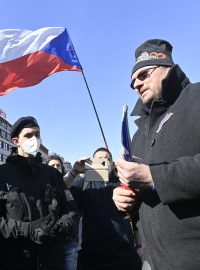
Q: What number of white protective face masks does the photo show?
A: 1